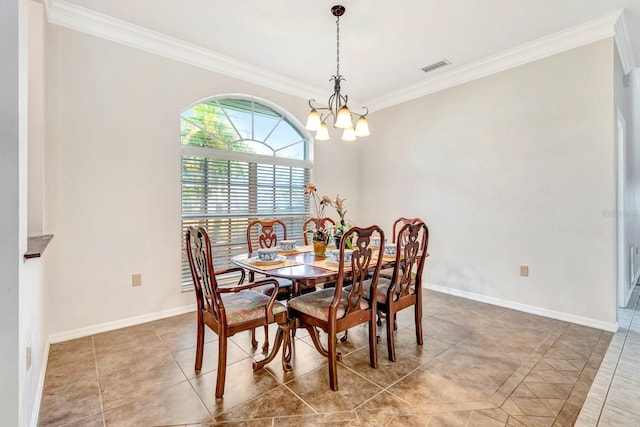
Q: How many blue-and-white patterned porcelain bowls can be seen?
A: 5